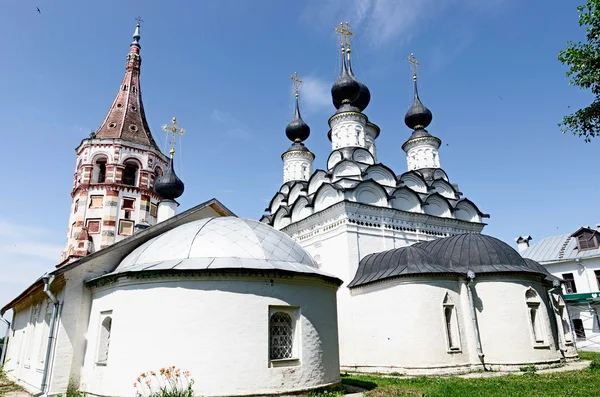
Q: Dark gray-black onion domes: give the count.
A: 5